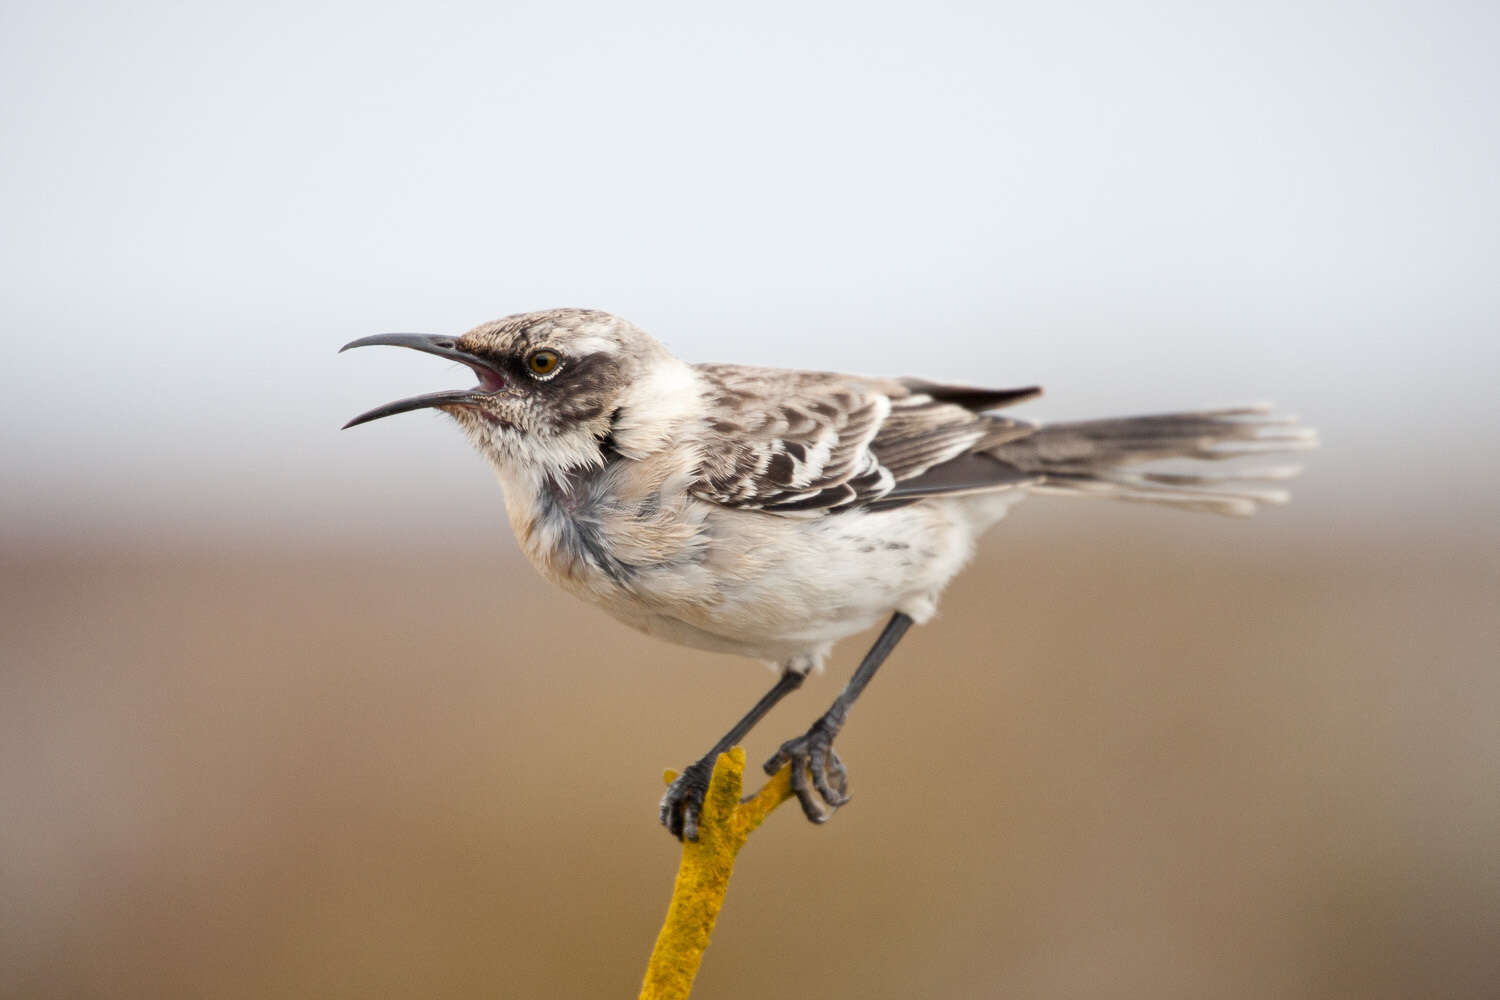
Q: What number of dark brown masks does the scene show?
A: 1